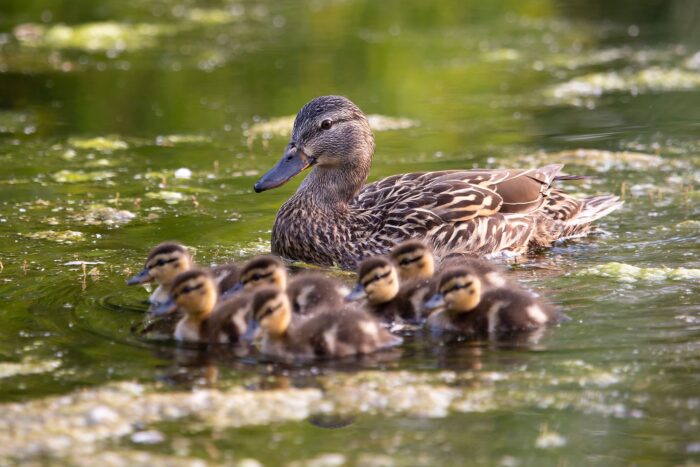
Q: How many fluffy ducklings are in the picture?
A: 7